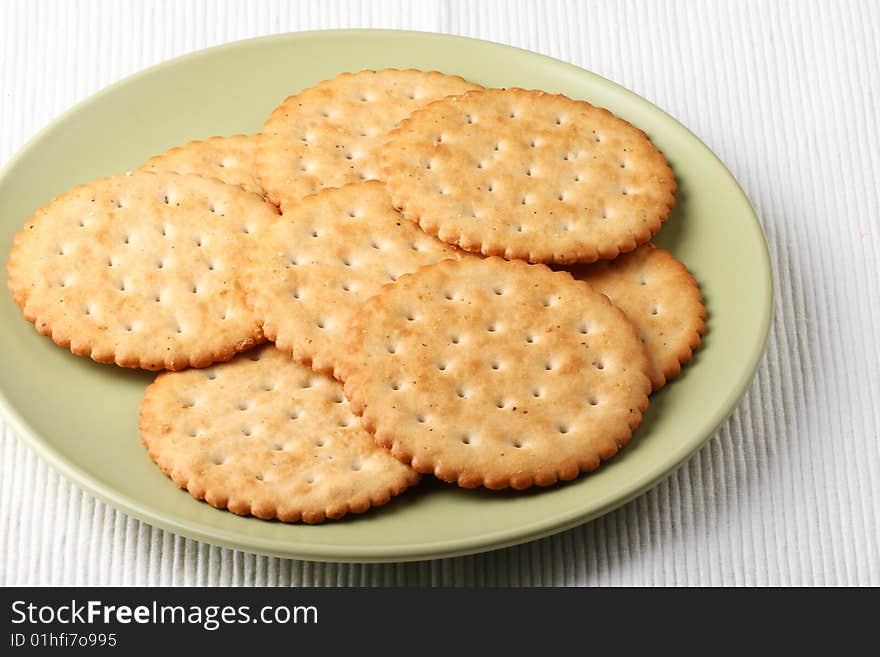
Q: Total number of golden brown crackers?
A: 8